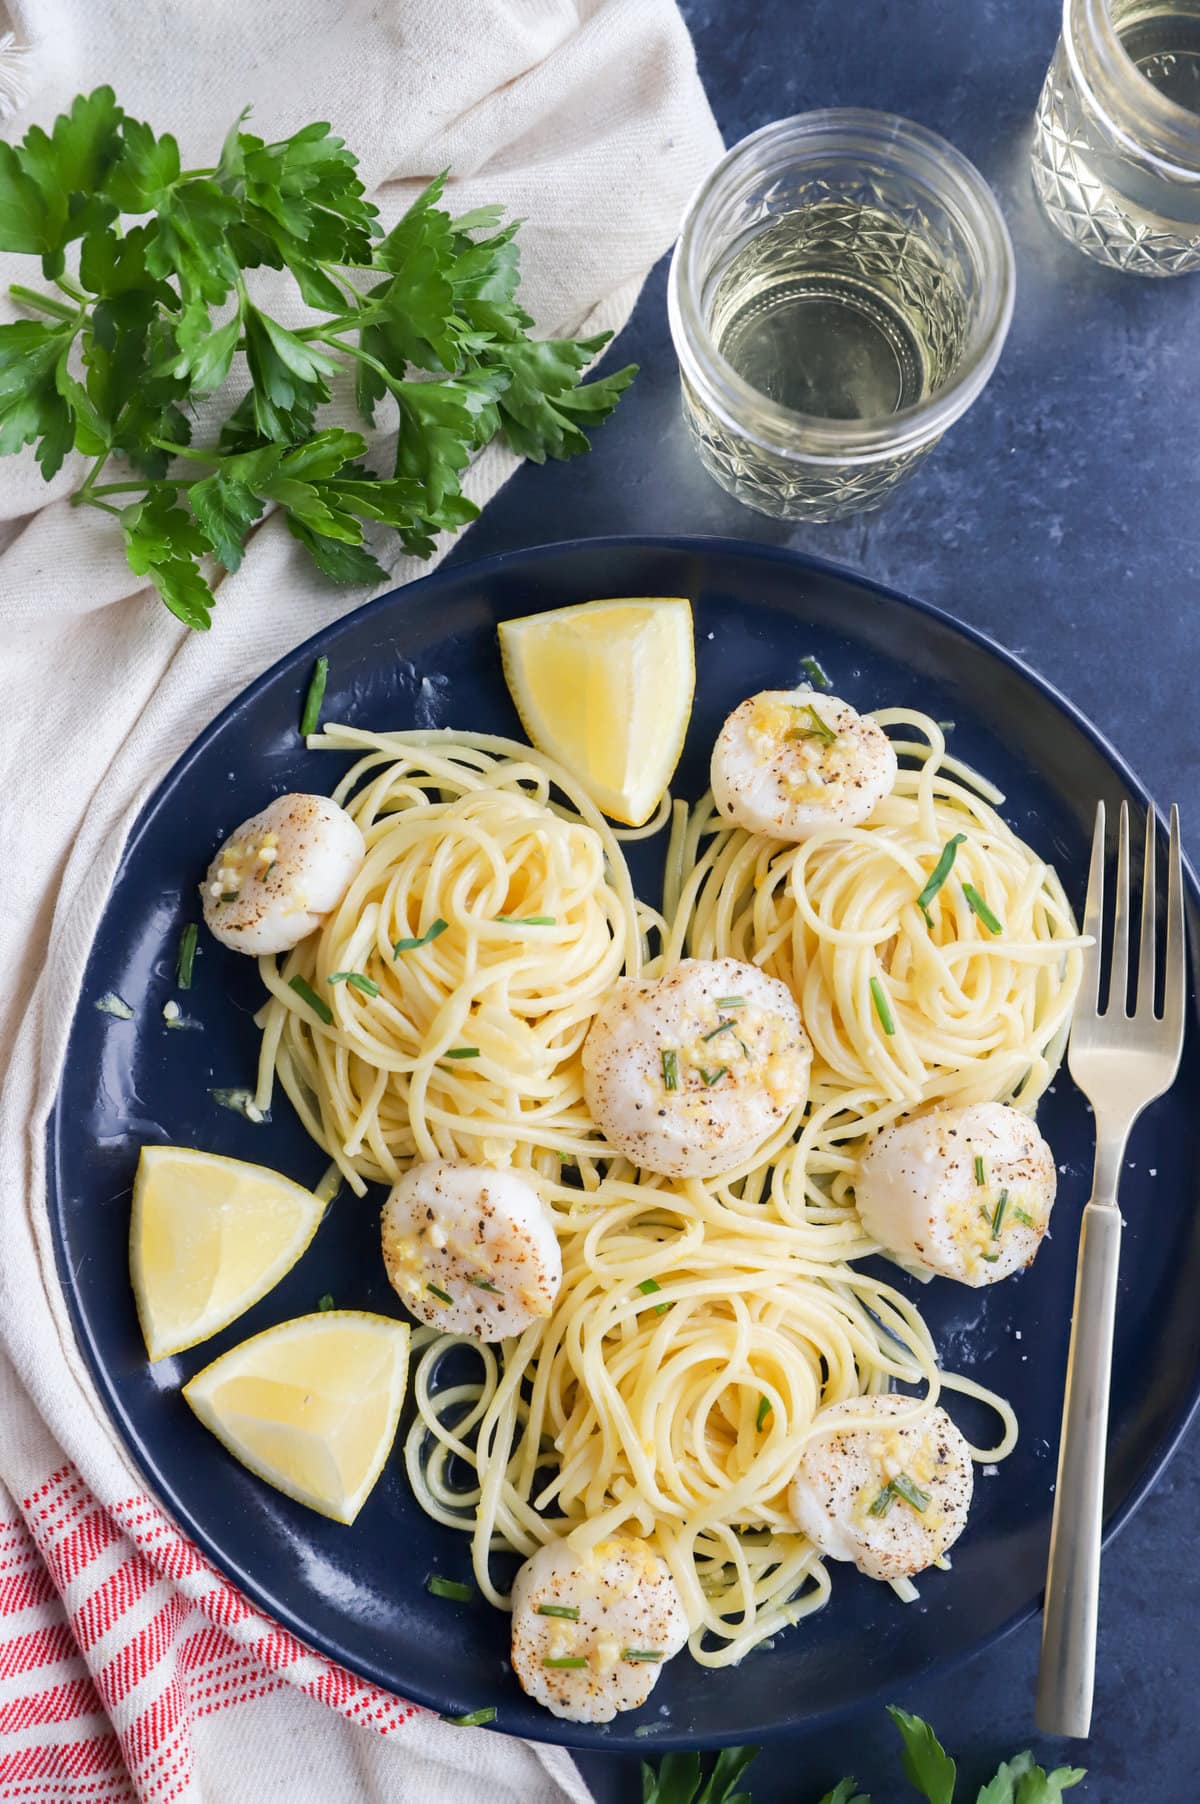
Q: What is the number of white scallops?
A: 7